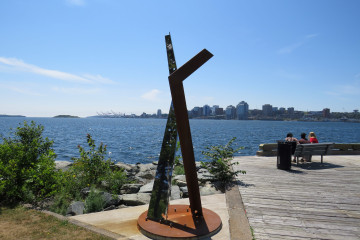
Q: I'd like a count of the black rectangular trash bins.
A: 1